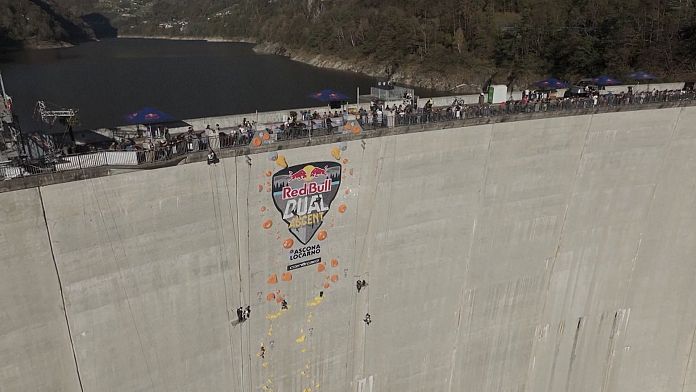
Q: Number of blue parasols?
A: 5